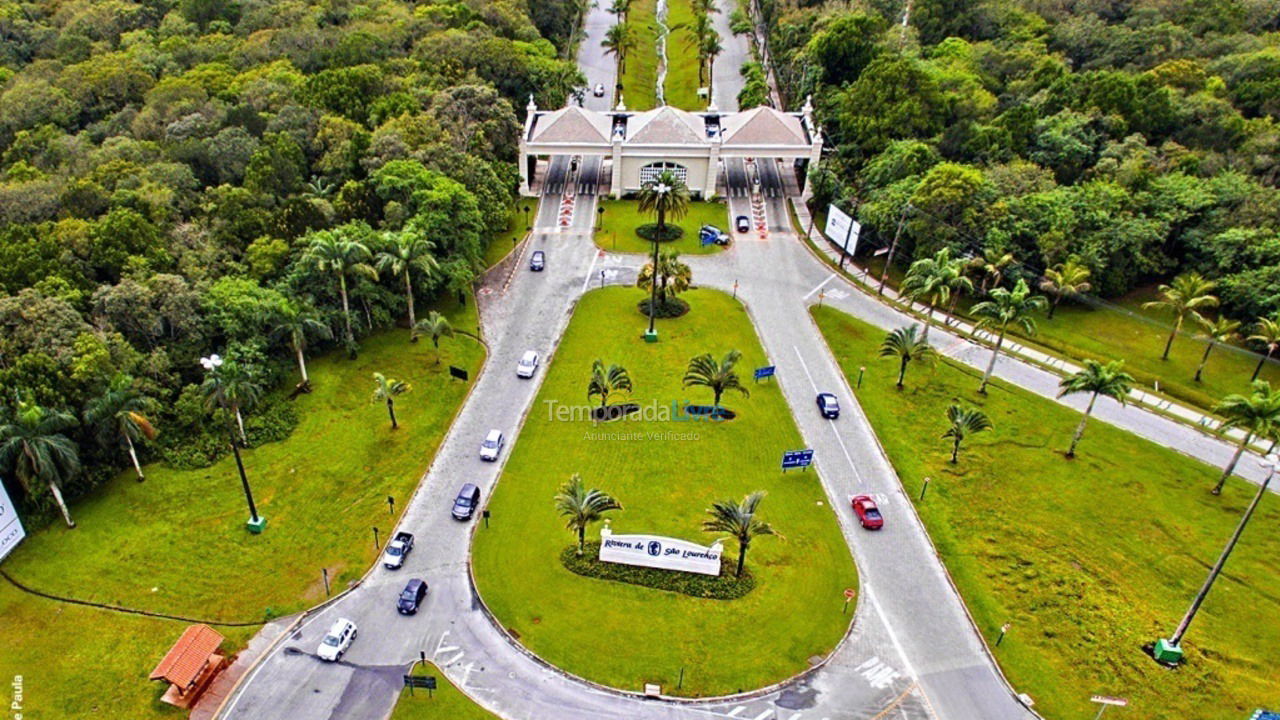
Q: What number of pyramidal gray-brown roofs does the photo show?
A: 3